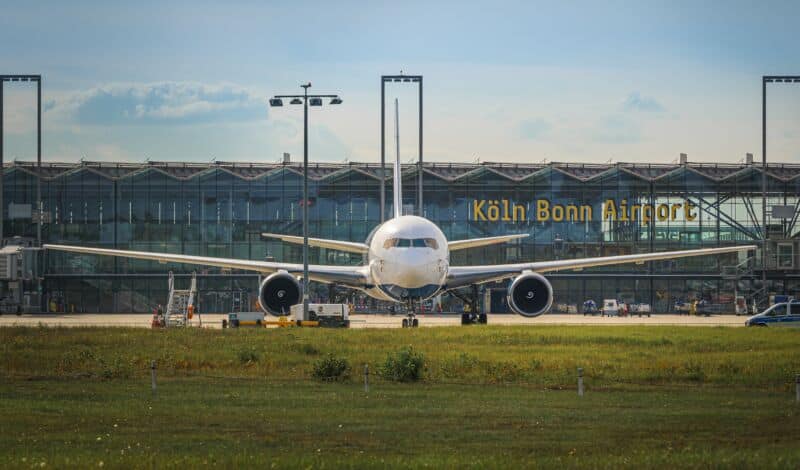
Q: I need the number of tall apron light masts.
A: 4